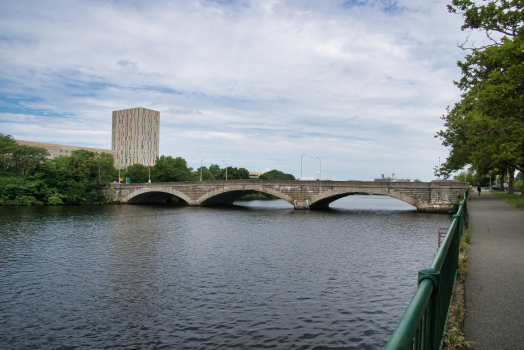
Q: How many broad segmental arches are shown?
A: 3